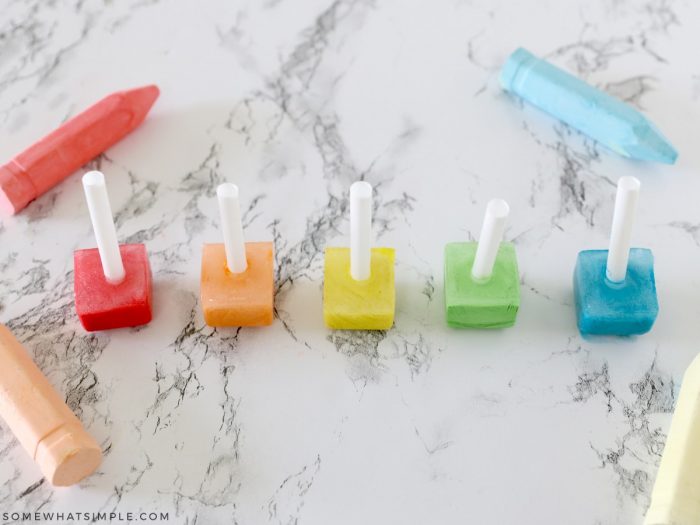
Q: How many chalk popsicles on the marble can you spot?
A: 5